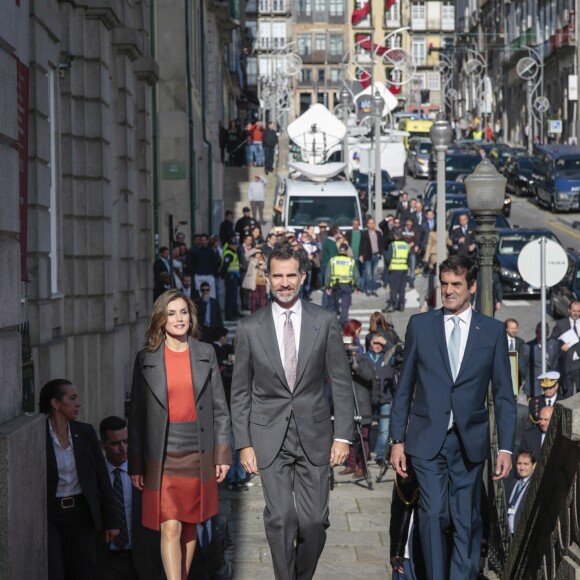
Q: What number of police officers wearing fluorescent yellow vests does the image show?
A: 3